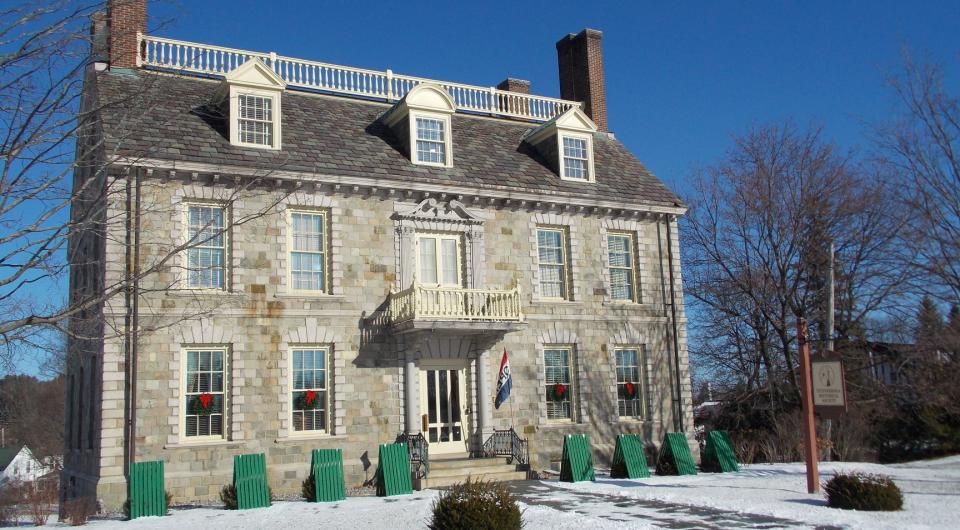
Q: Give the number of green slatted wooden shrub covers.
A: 8